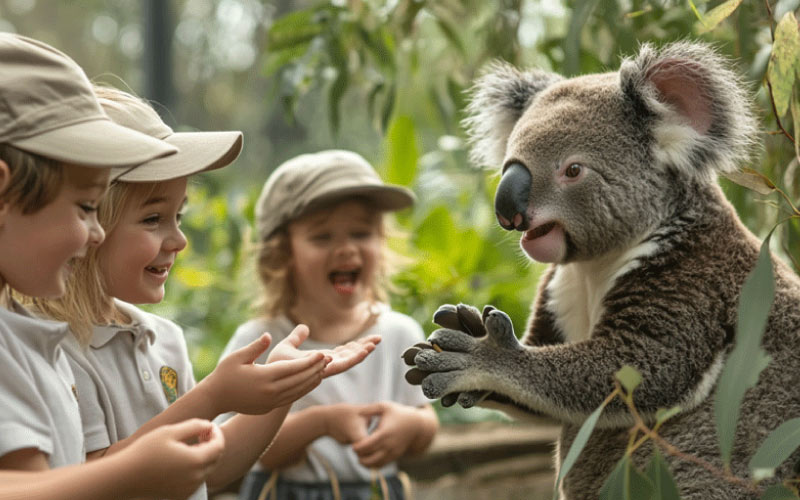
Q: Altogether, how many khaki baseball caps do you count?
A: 3